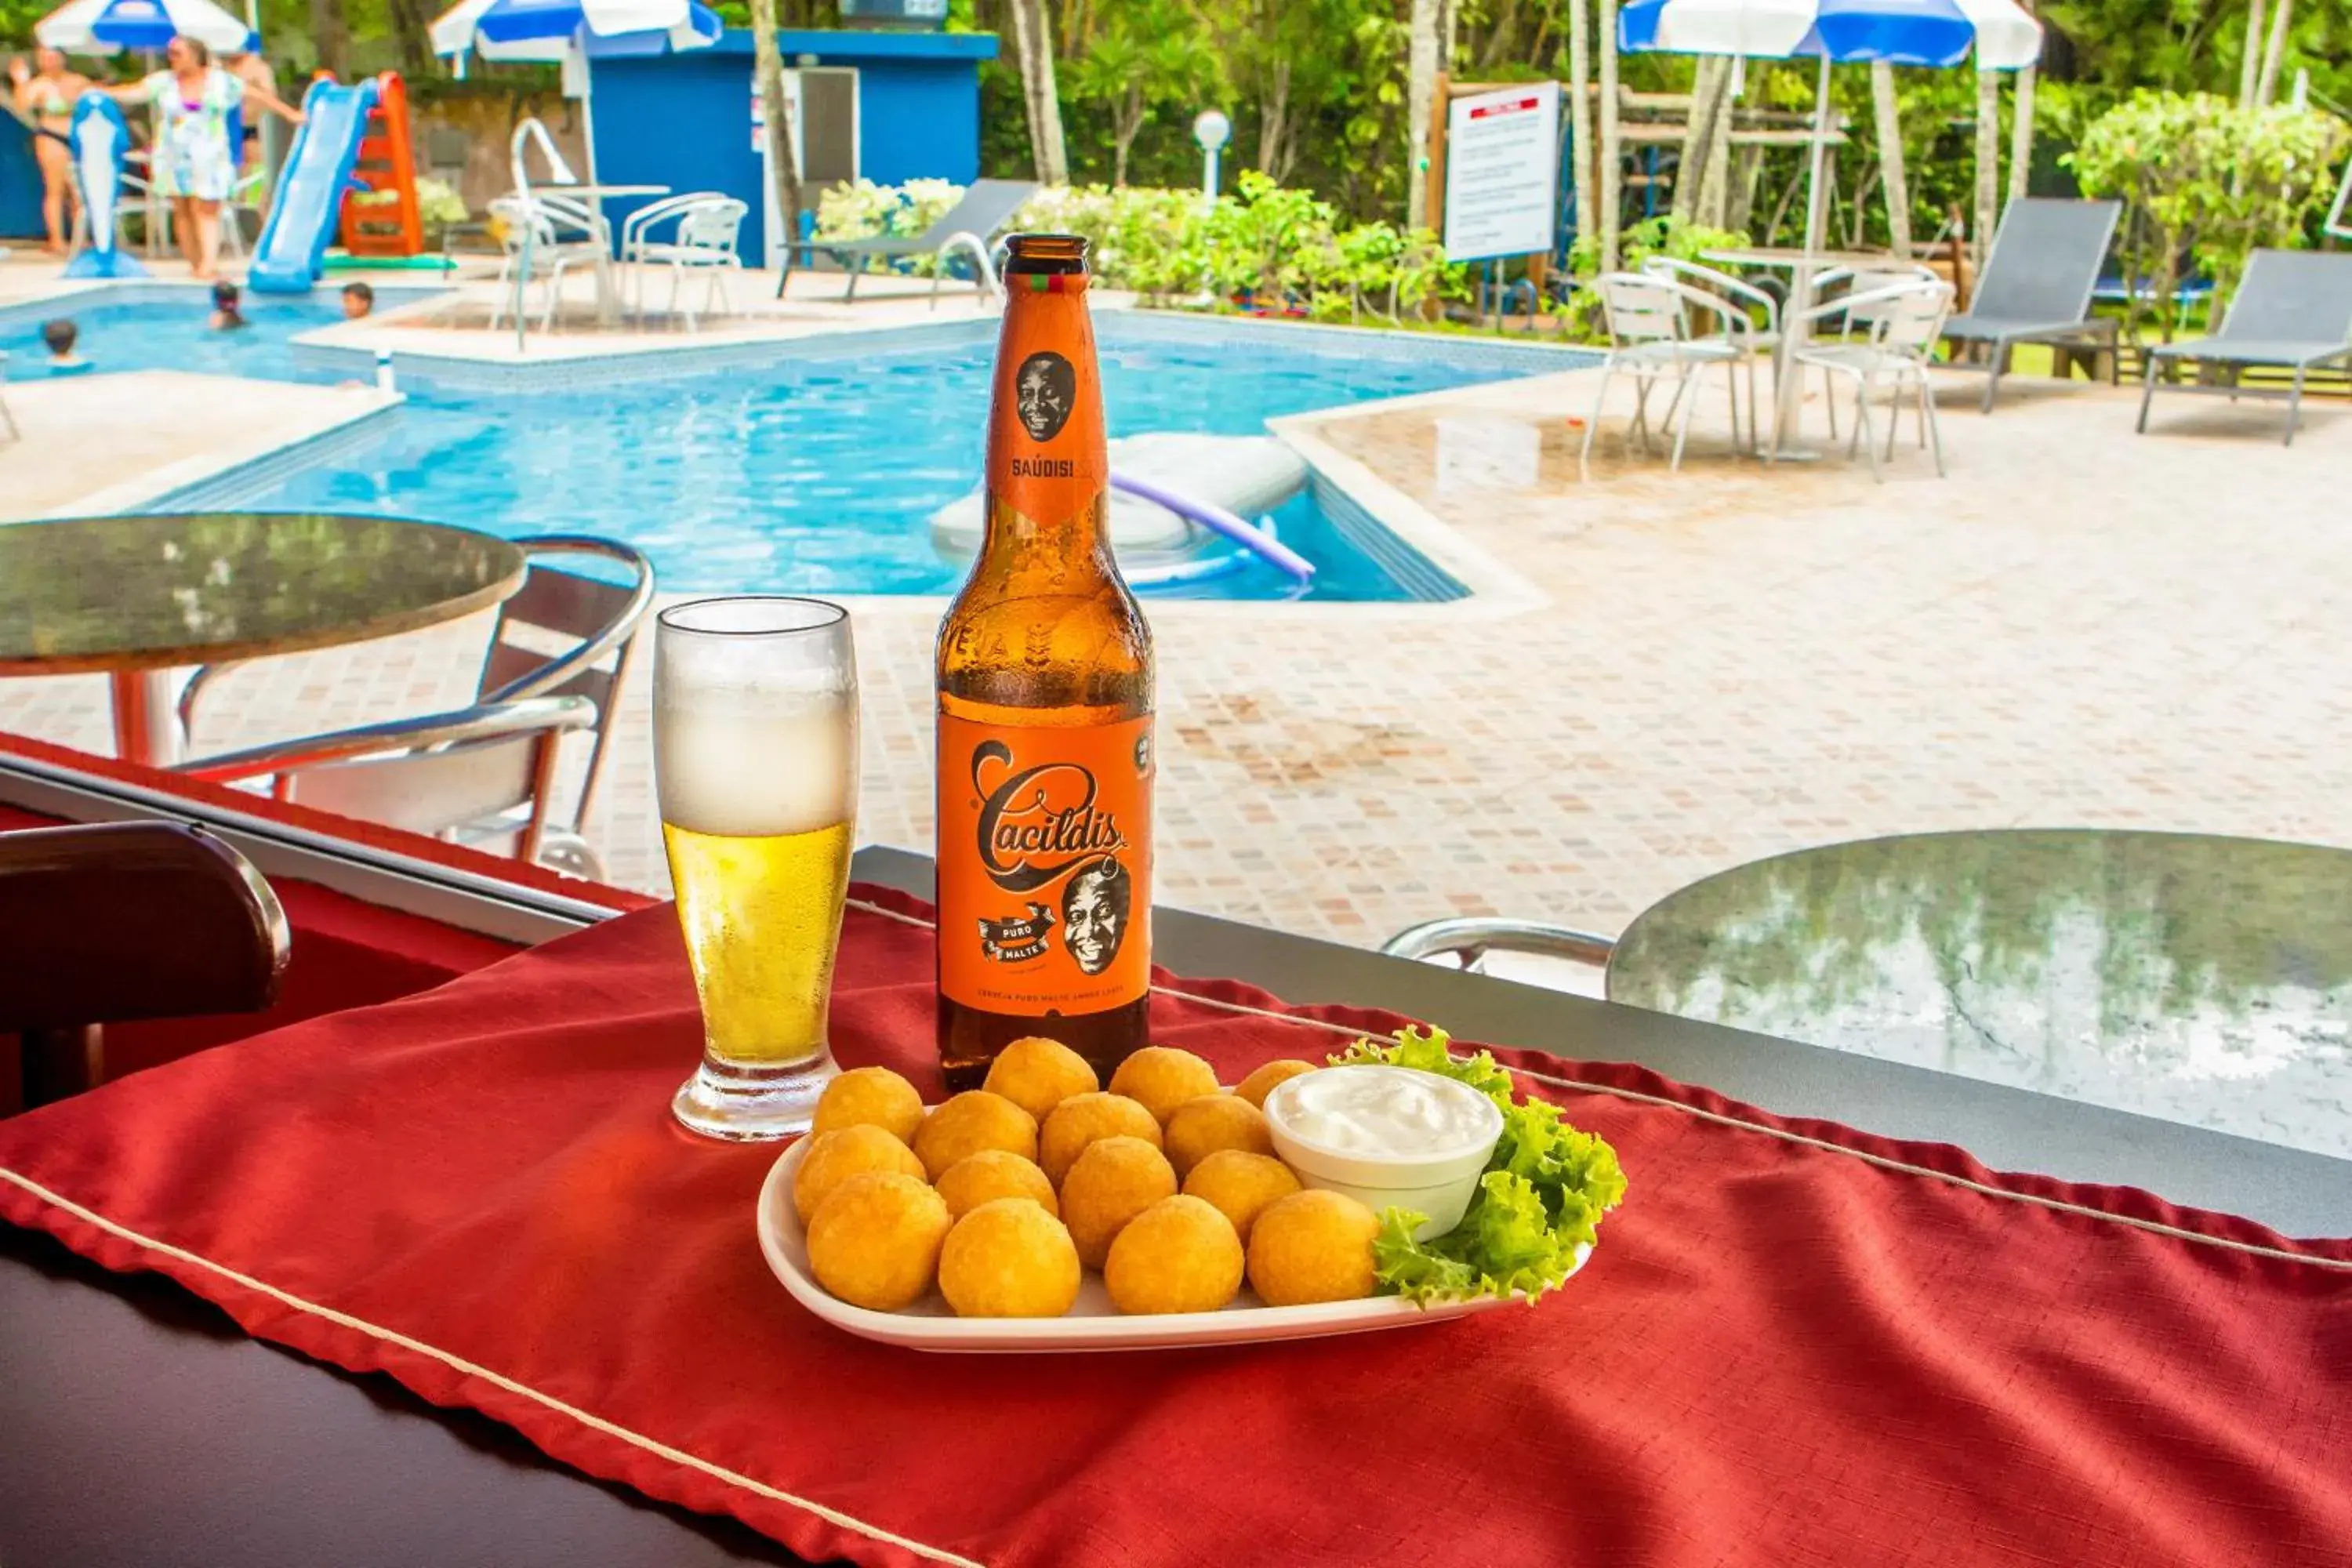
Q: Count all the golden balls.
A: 15